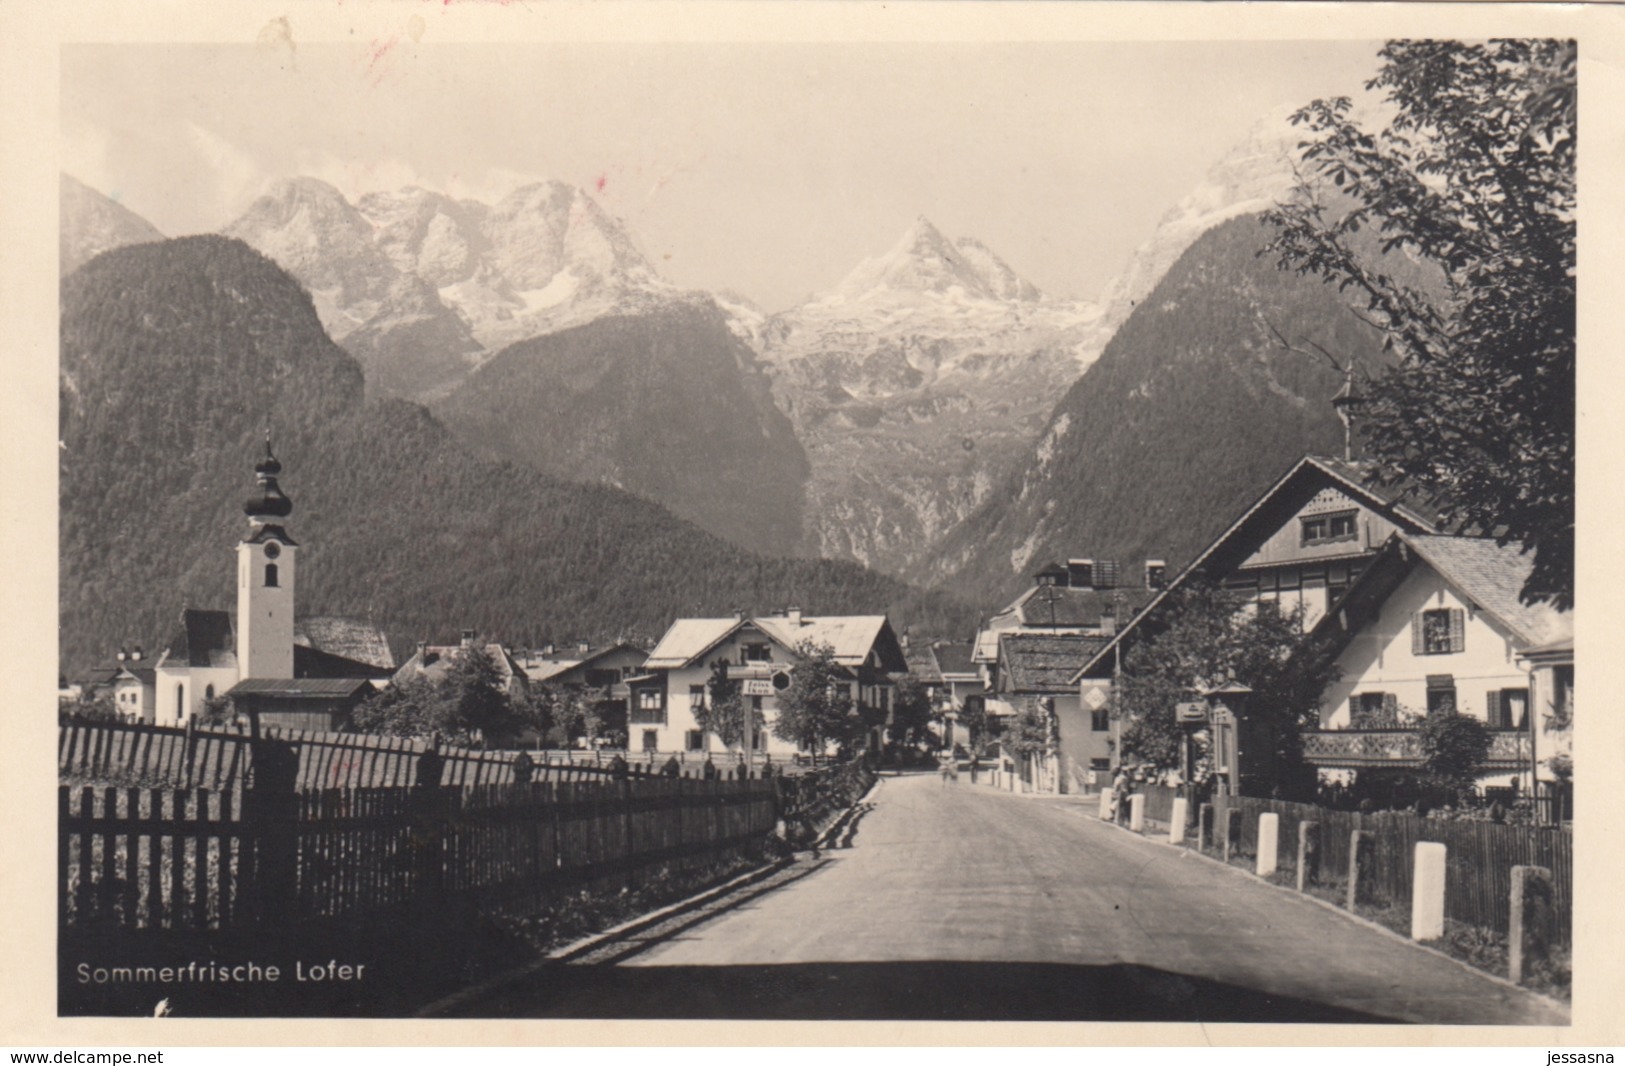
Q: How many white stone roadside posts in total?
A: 5